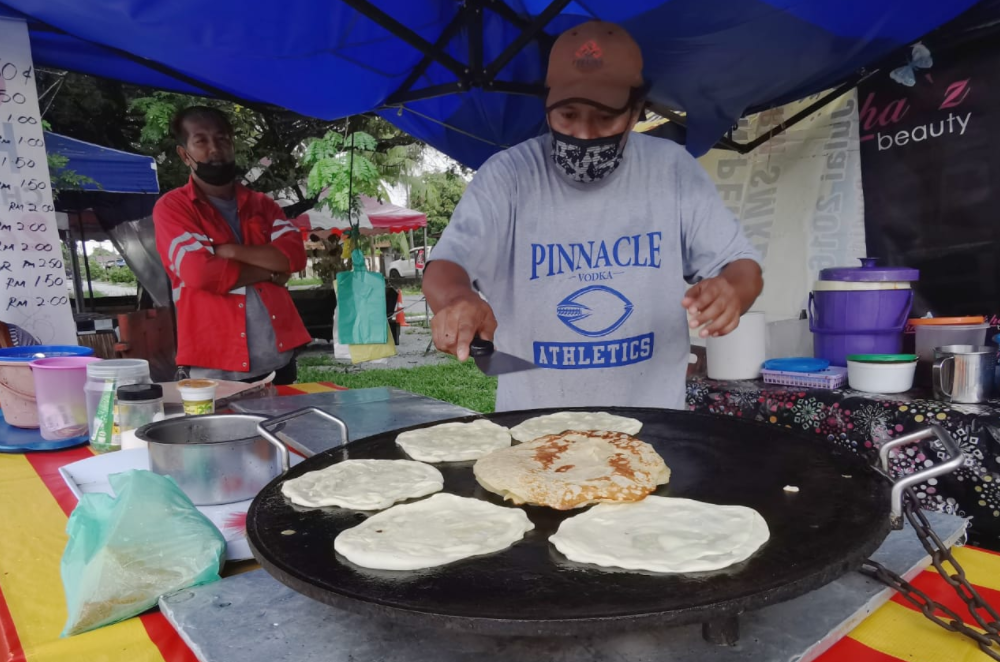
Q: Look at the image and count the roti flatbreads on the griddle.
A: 6